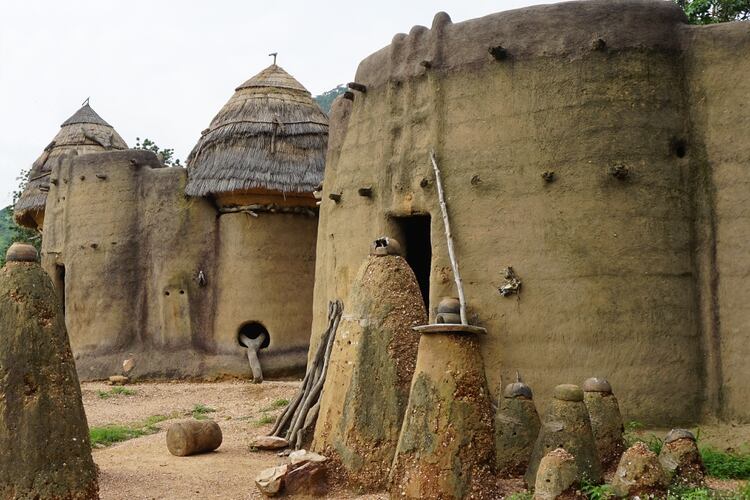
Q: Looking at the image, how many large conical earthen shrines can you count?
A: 3